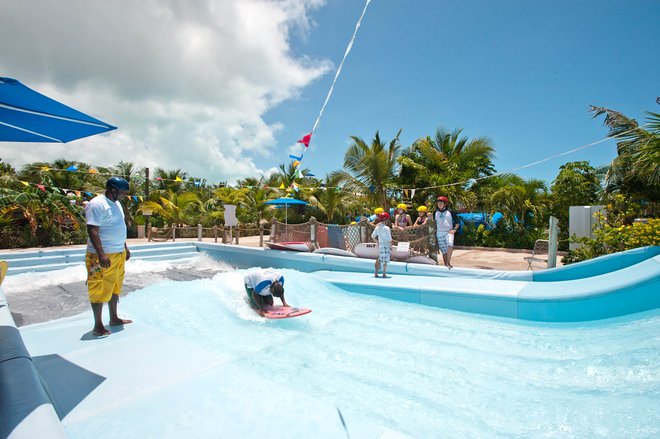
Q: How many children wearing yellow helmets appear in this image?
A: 3